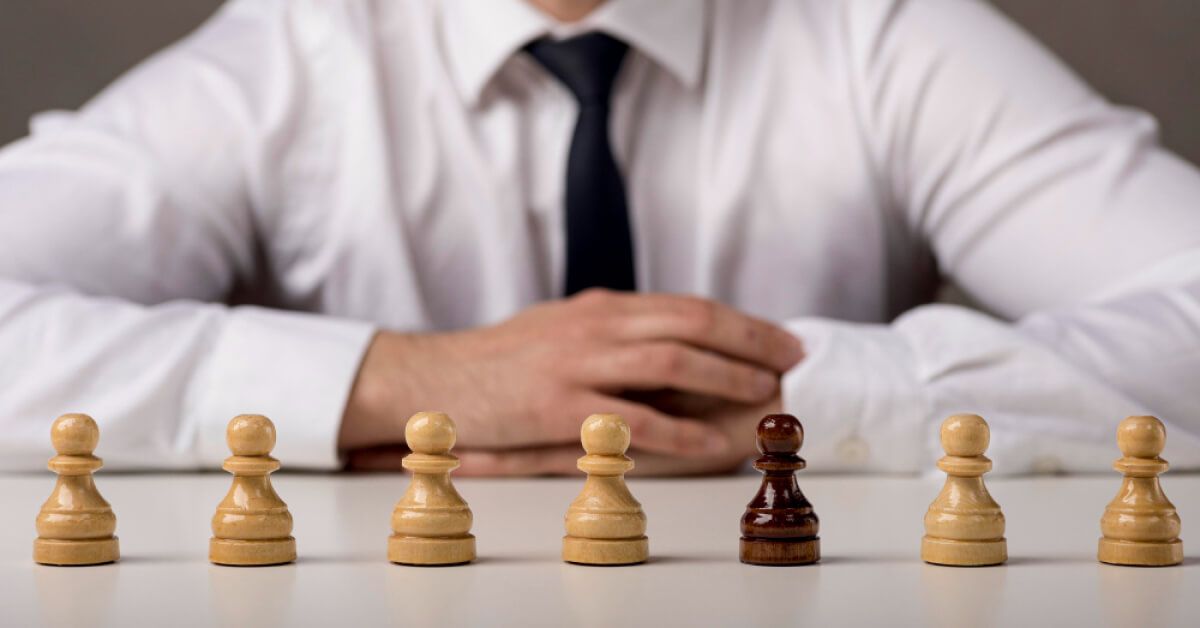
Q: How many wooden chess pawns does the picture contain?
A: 7